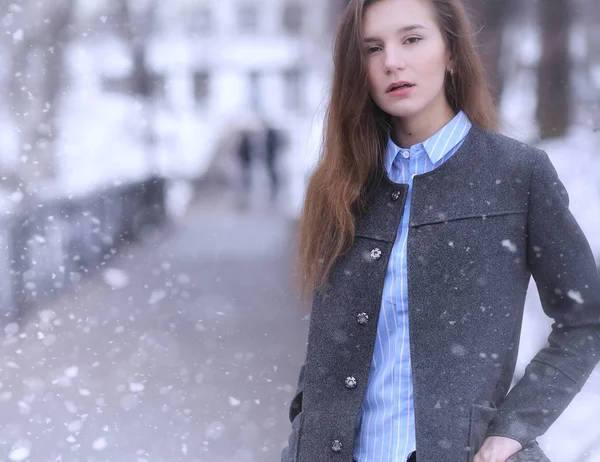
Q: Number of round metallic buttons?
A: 5